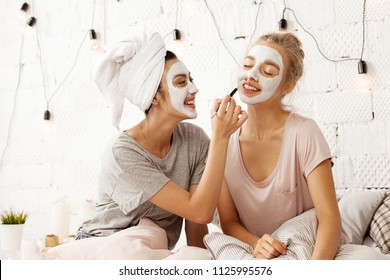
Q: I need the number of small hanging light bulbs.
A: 7